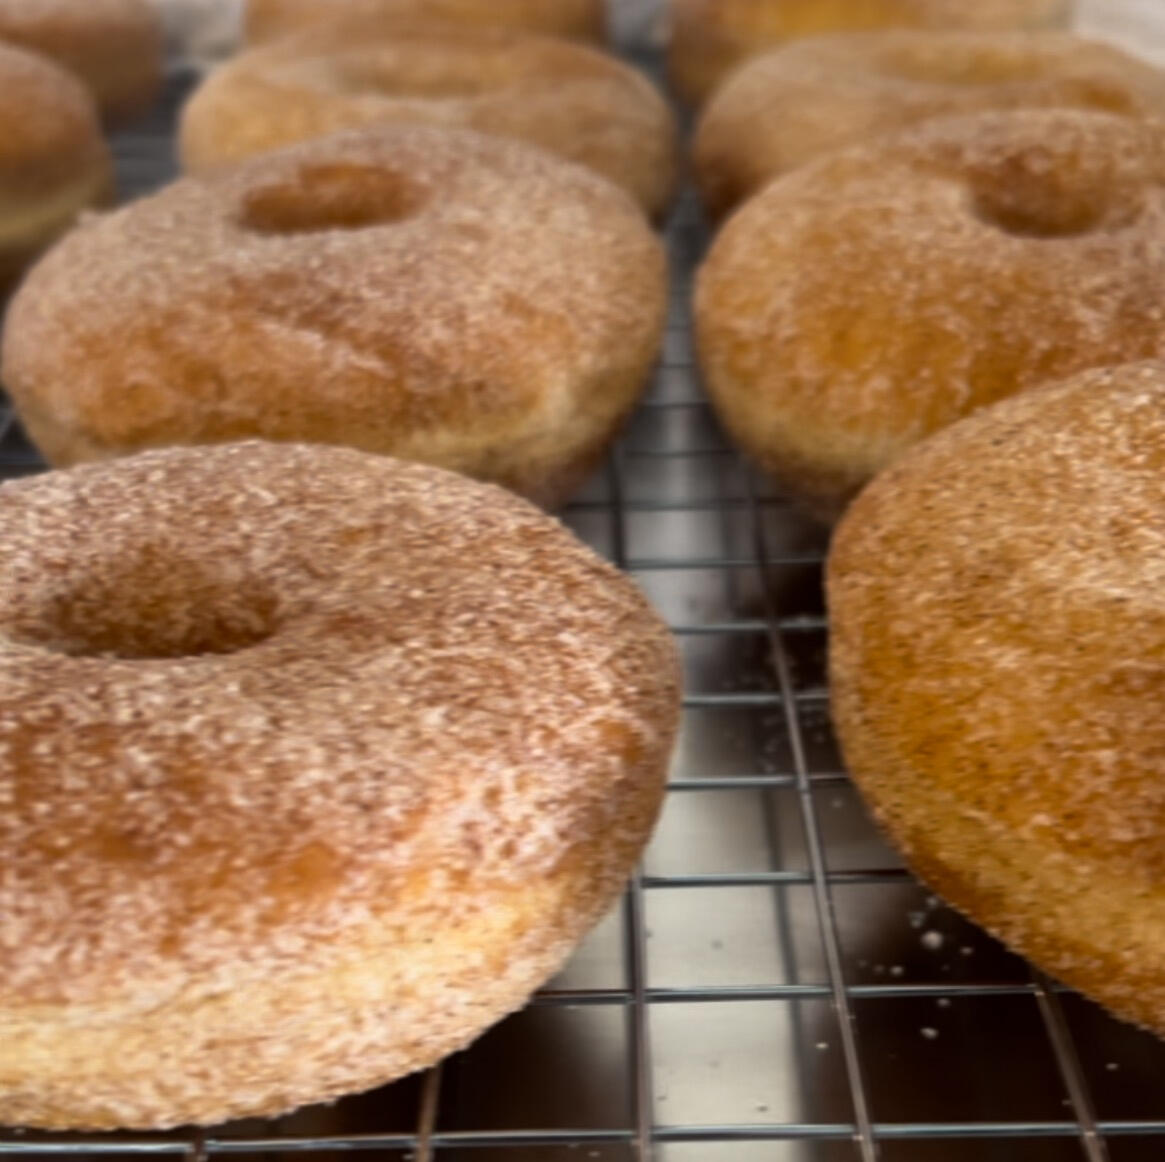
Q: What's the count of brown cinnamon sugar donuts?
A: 10